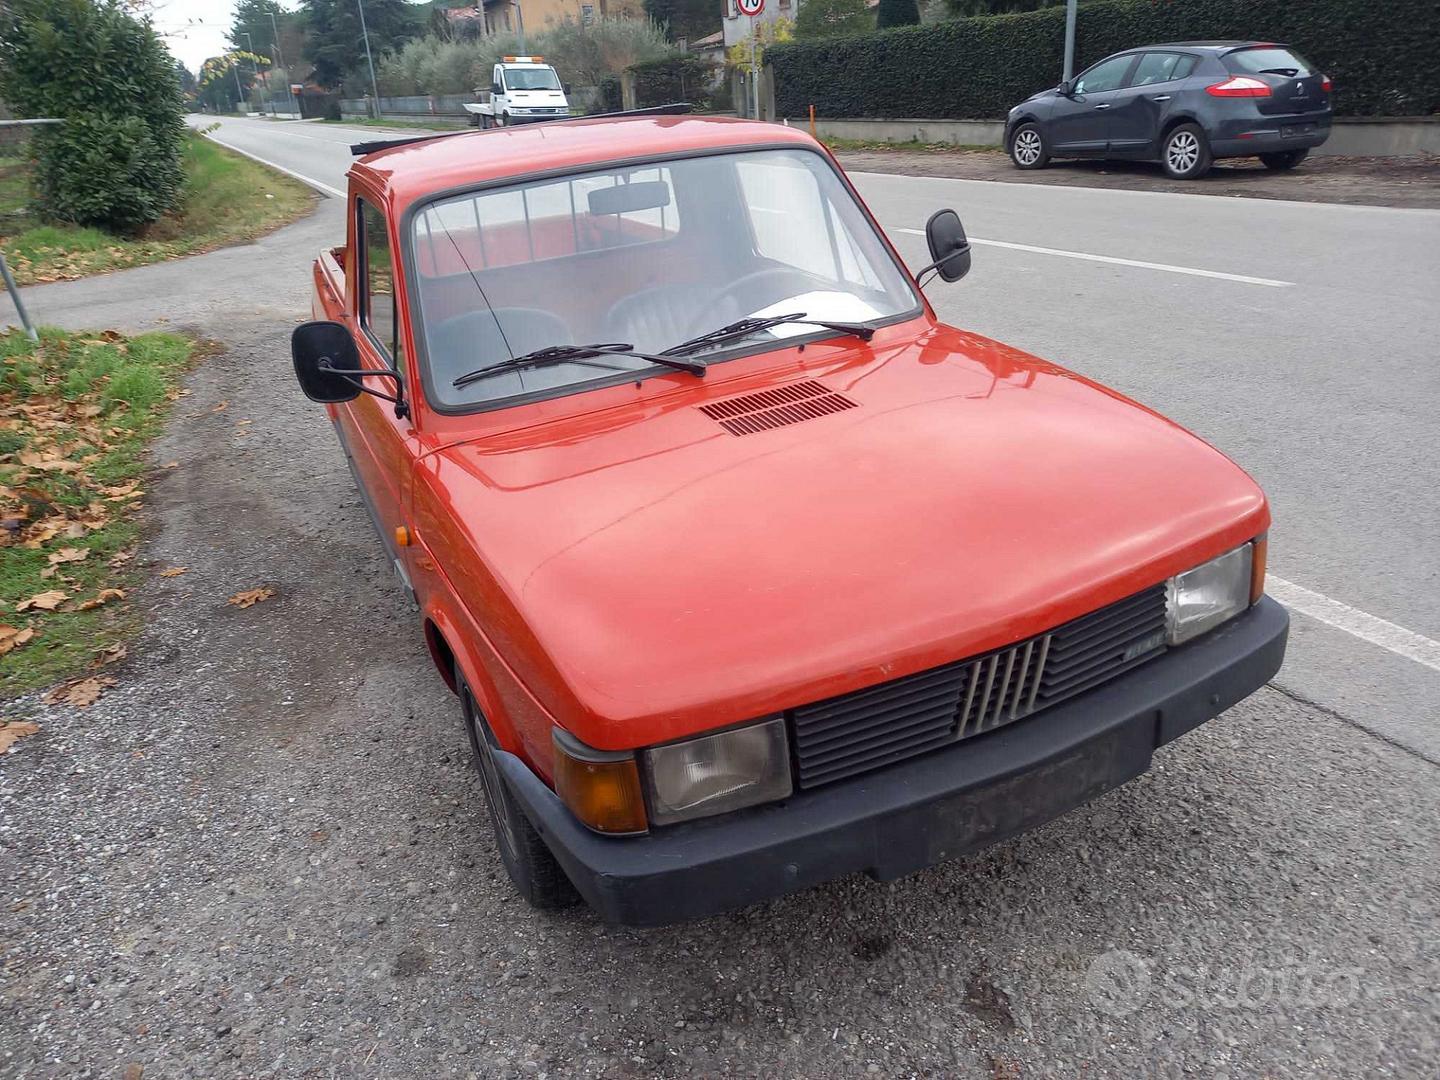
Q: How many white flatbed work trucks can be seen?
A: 1